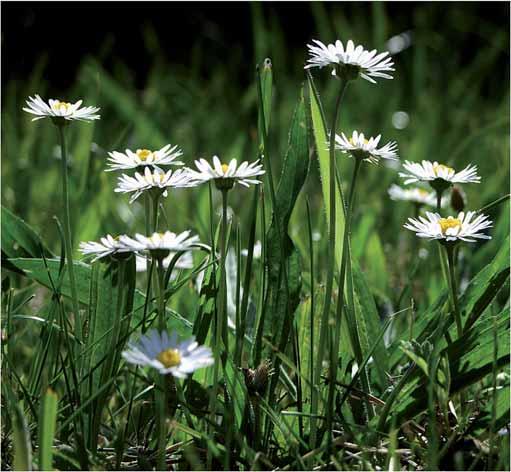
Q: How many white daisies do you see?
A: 12